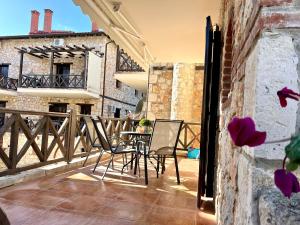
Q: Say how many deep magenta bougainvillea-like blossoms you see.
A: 3